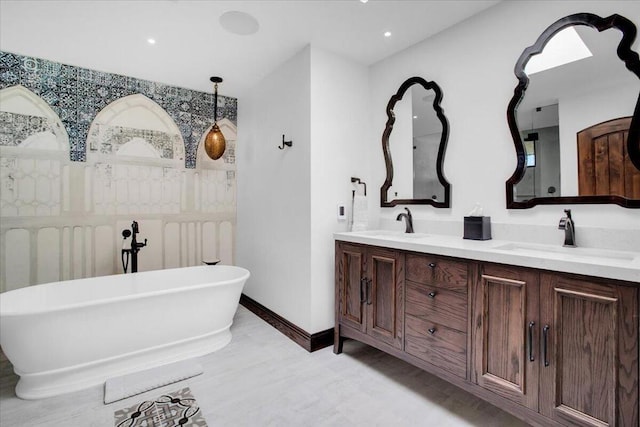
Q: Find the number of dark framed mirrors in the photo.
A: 2